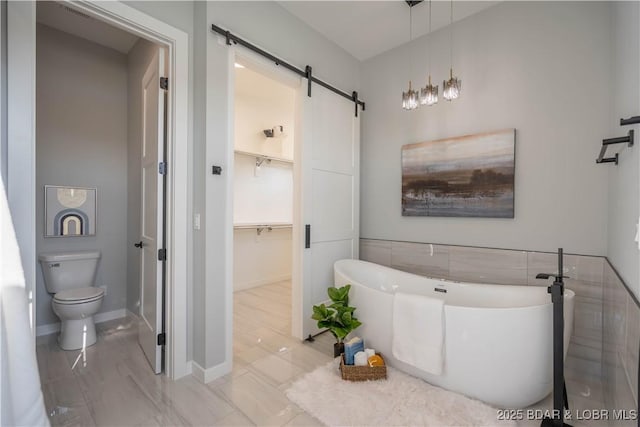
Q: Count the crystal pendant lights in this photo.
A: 3